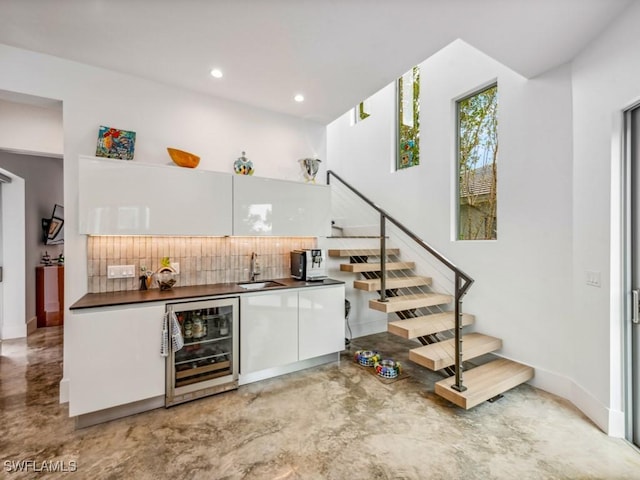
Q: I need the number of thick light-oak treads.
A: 7